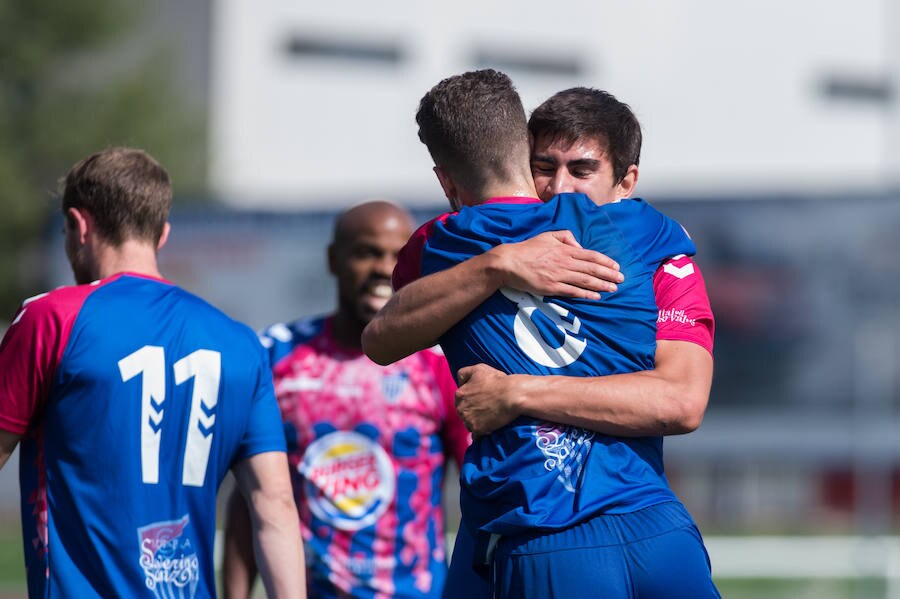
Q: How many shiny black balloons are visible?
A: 0